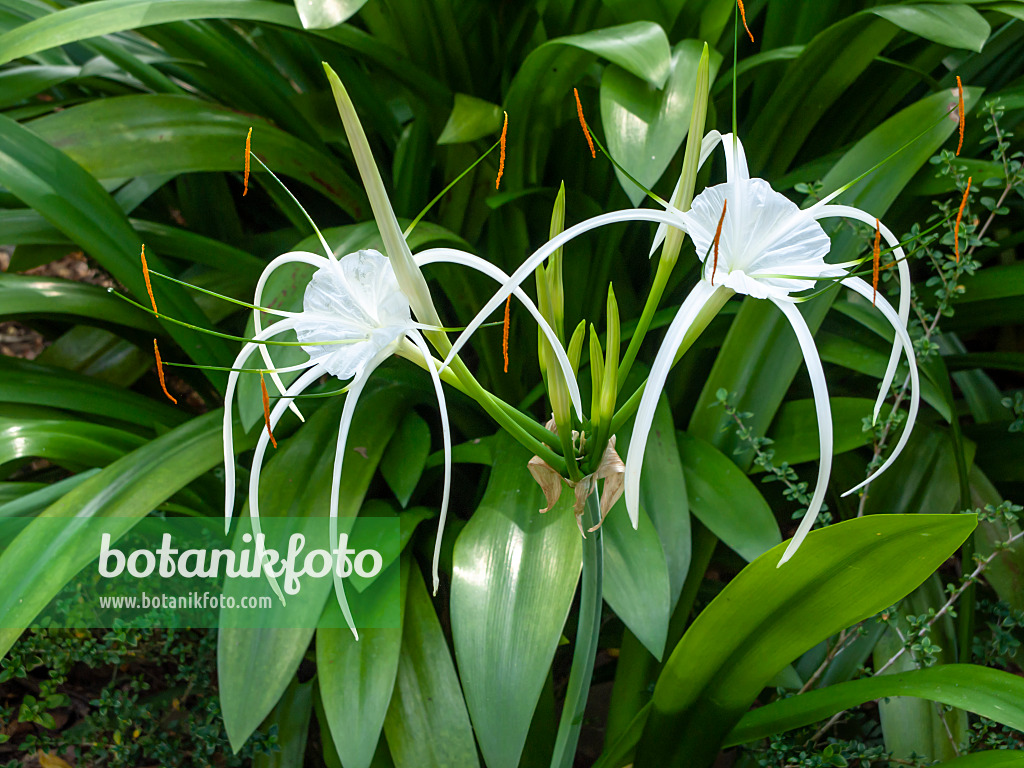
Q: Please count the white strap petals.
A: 12